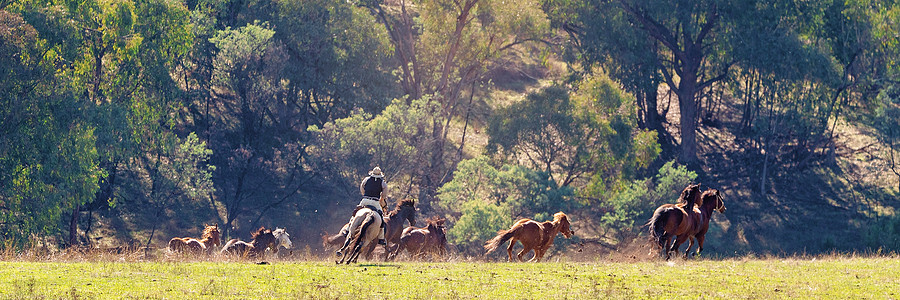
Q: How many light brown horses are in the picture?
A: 2